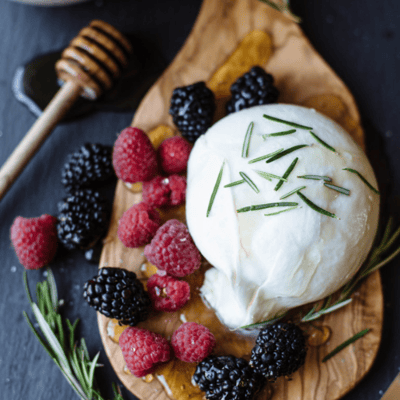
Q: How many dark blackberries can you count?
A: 7